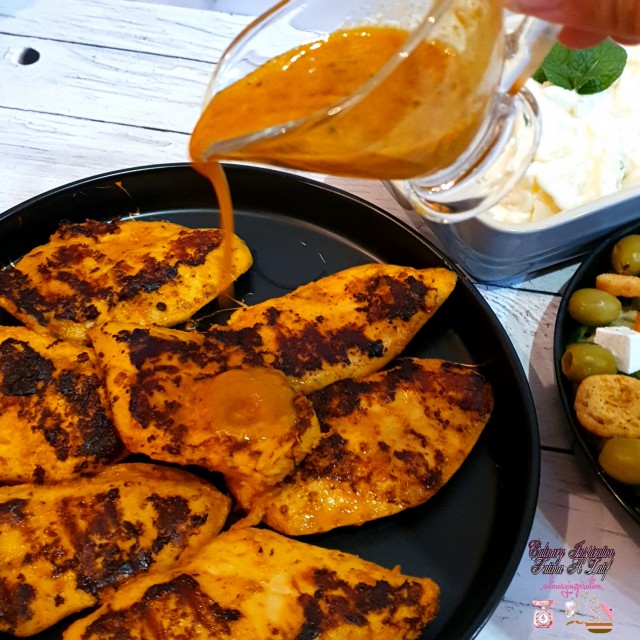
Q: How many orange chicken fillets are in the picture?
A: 7